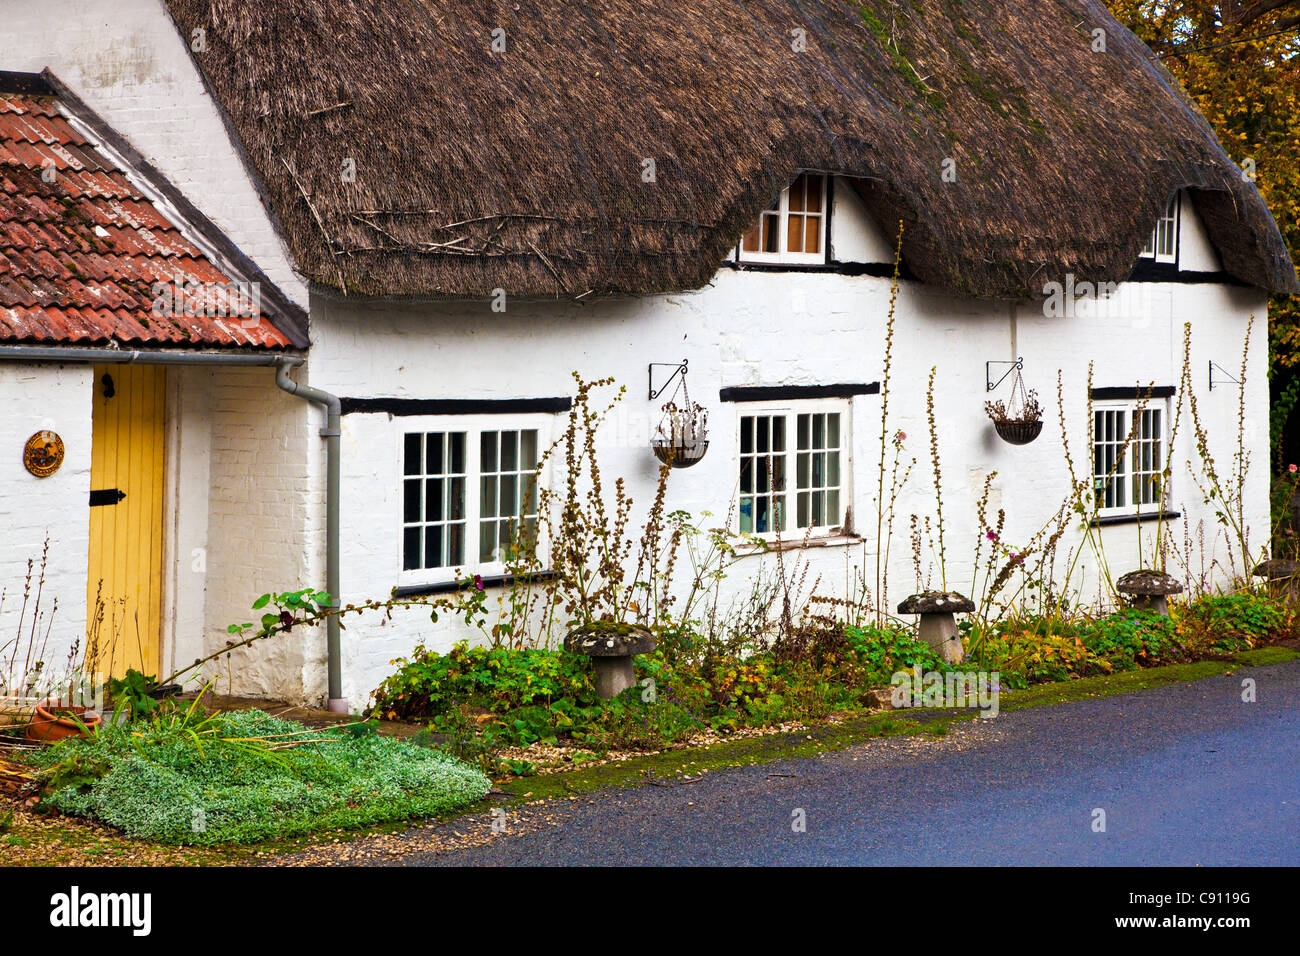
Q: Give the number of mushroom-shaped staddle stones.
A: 4